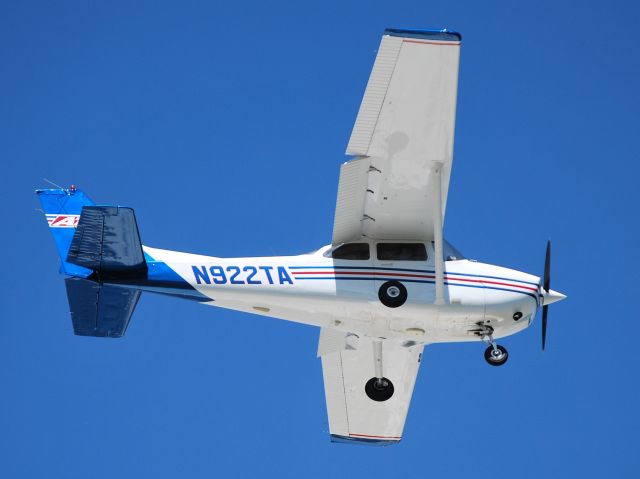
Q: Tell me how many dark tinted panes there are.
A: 2